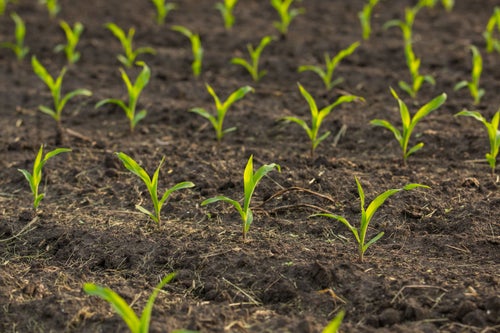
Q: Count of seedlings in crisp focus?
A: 4